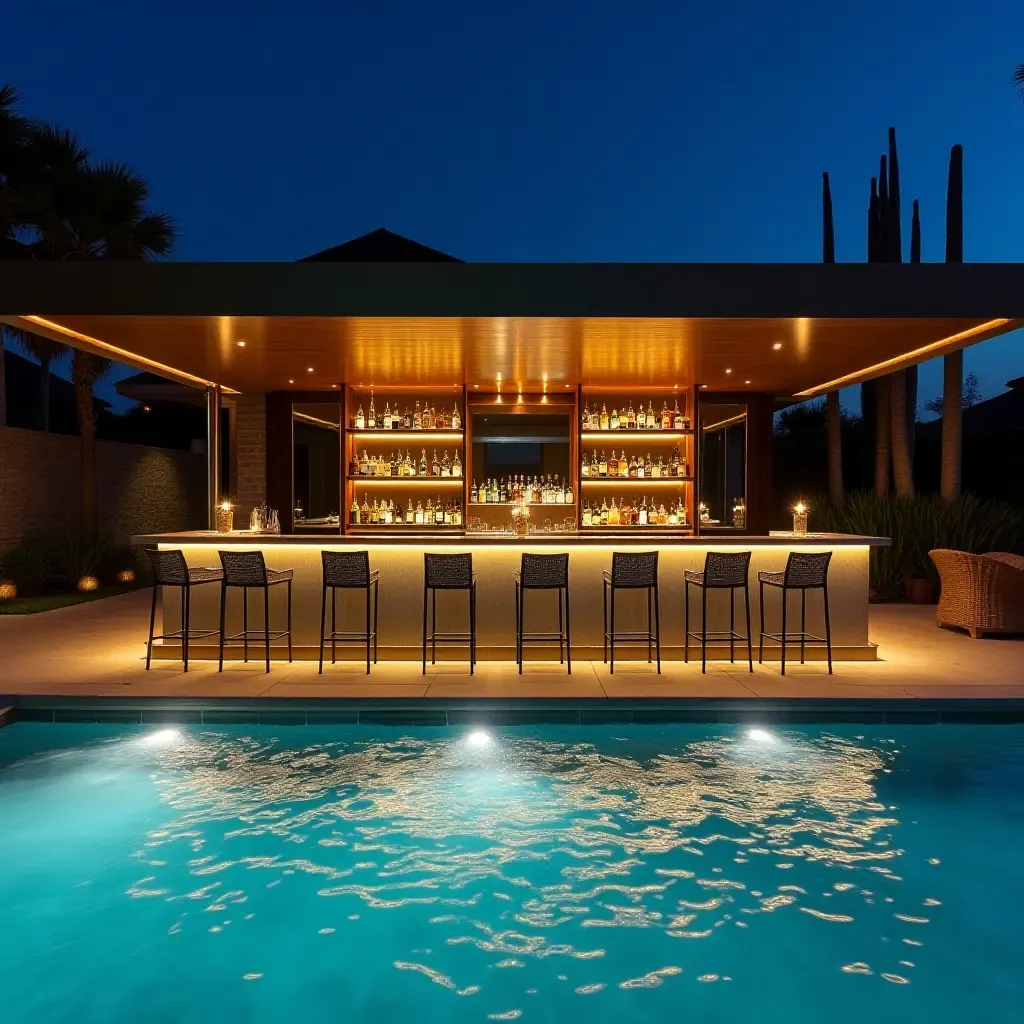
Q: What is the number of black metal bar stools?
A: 8